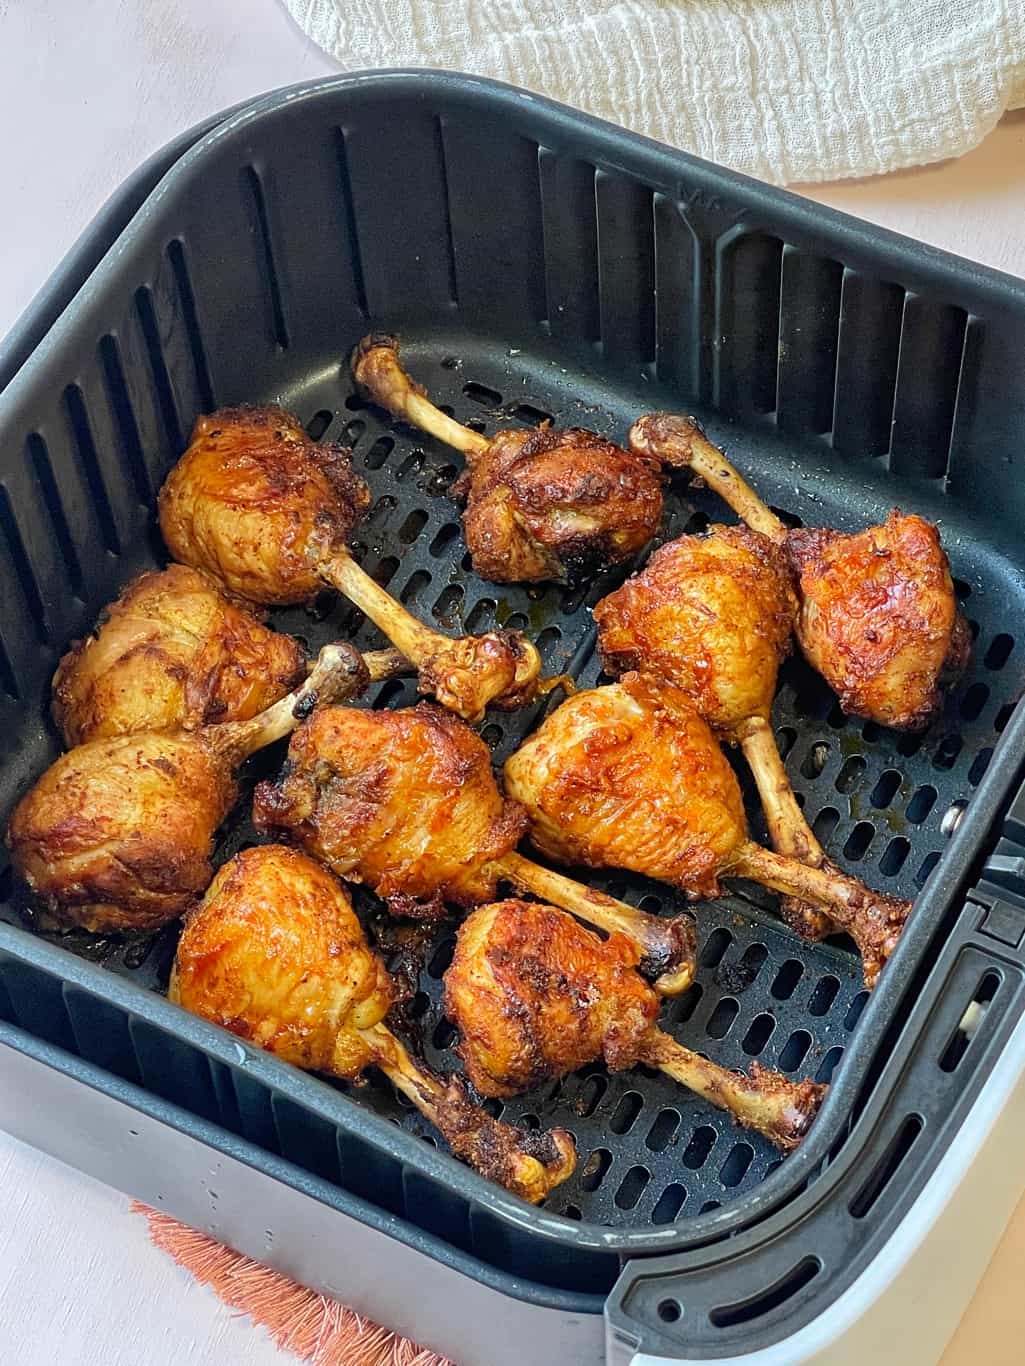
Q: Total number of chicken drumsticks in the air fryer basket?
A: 10